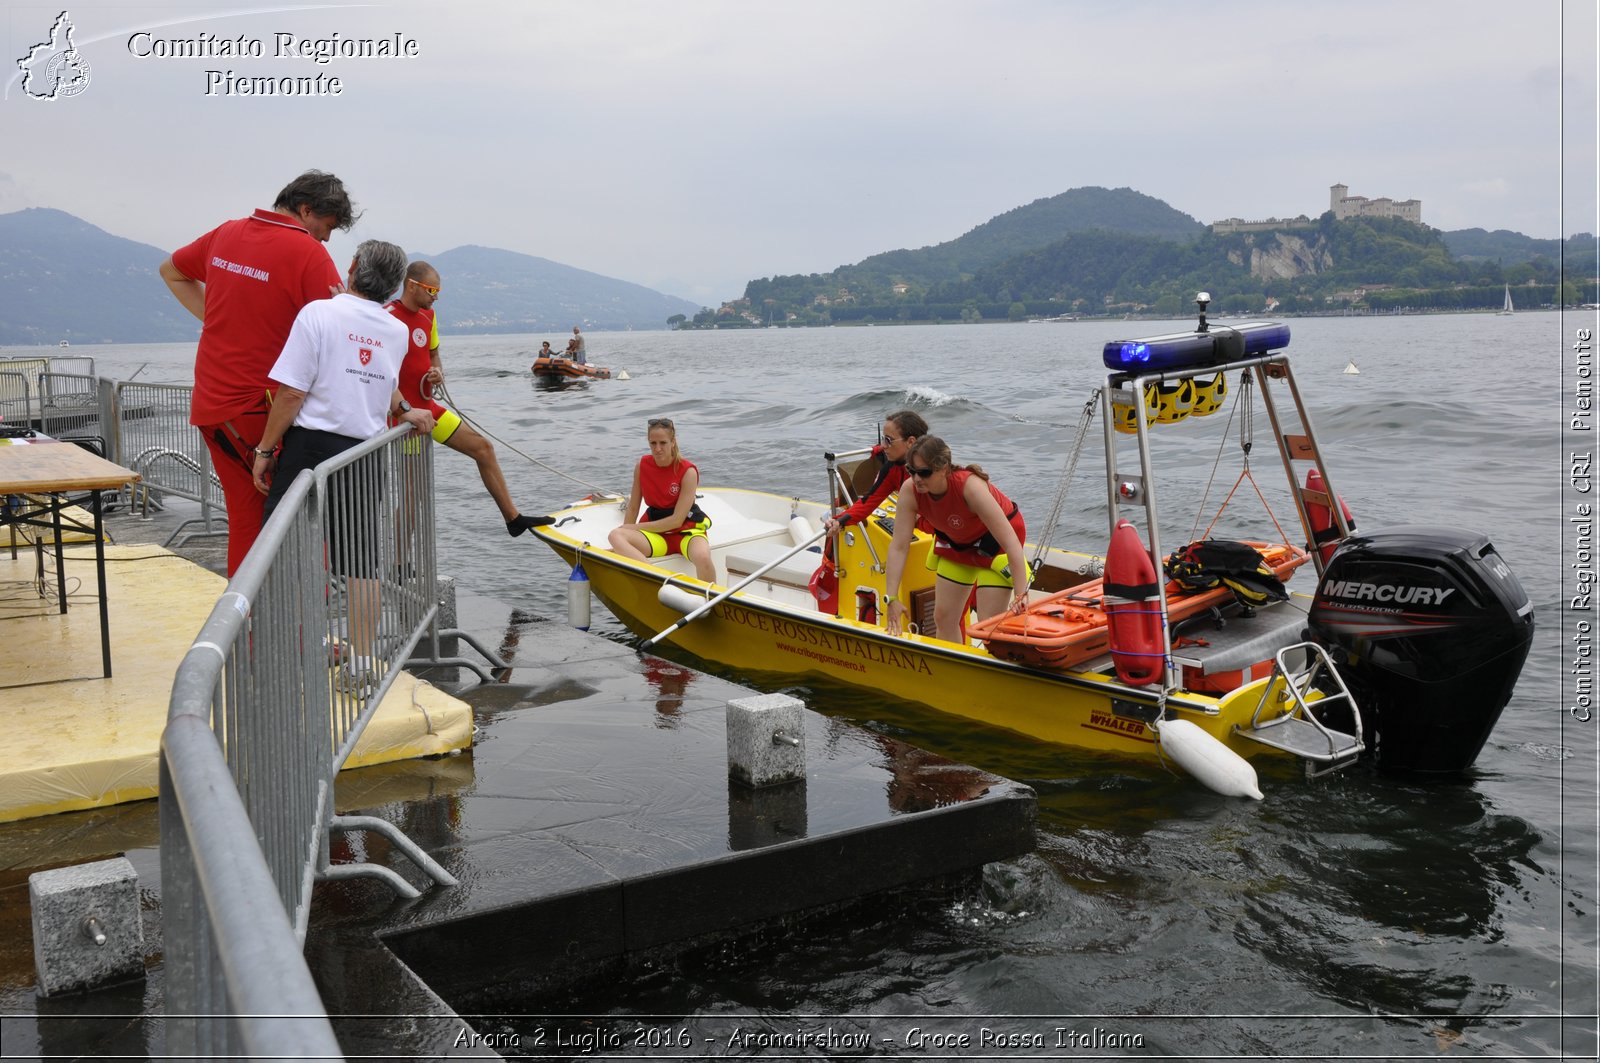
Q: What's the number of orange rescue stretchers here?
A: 1